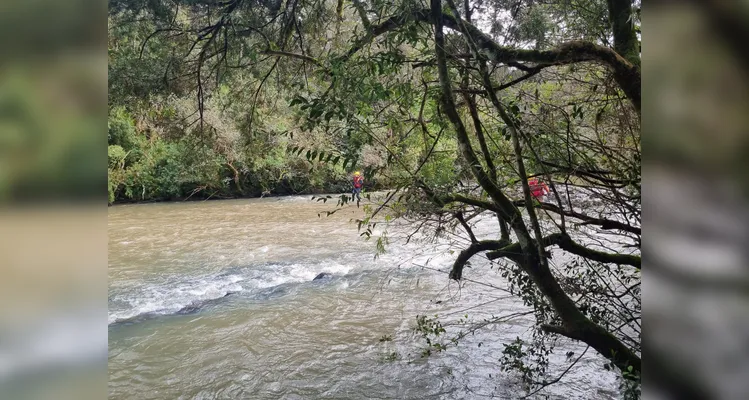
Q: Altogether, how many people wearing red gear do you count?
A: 2